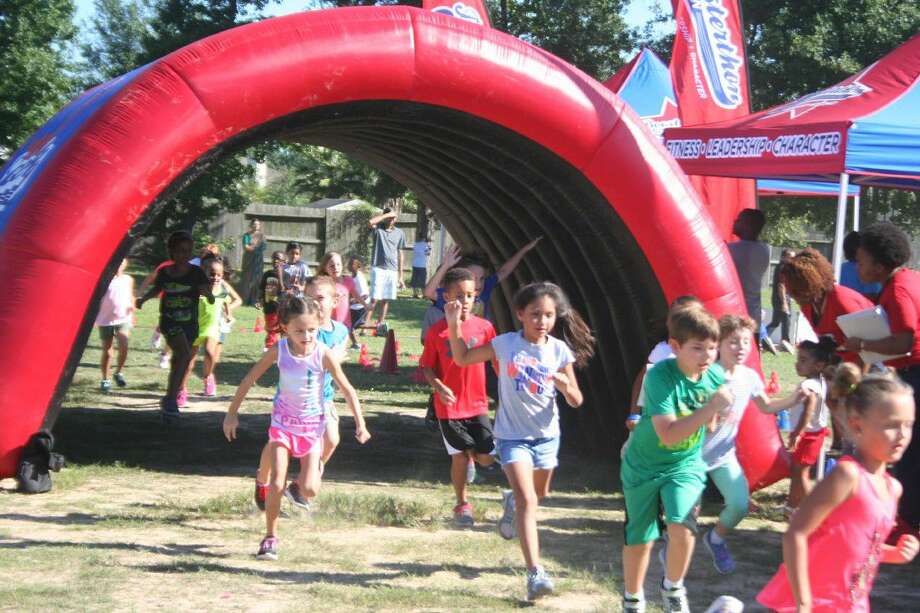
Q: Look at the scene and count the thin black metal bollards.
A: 0